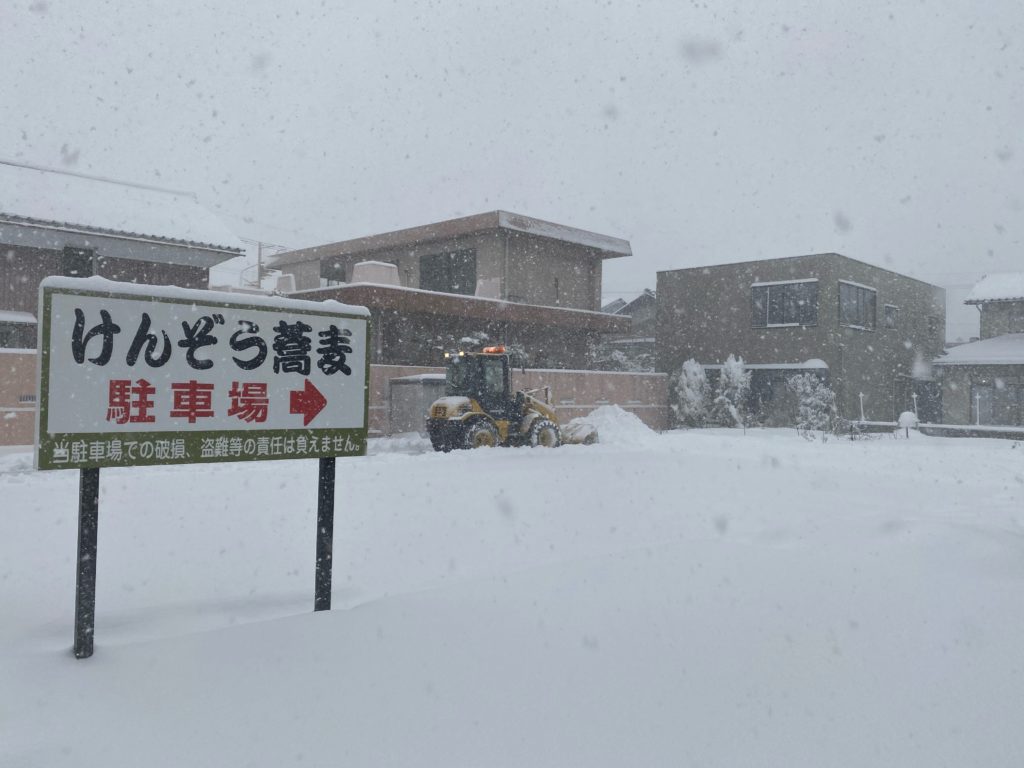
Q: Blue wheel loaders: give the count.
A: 0